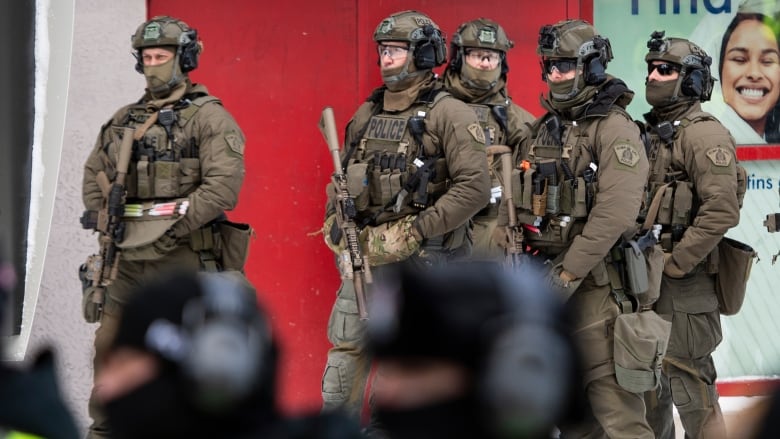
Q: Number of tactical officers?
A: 5